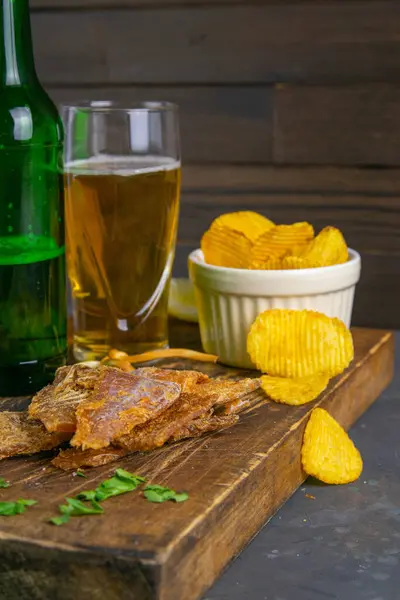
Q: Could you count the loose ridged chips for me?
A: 3